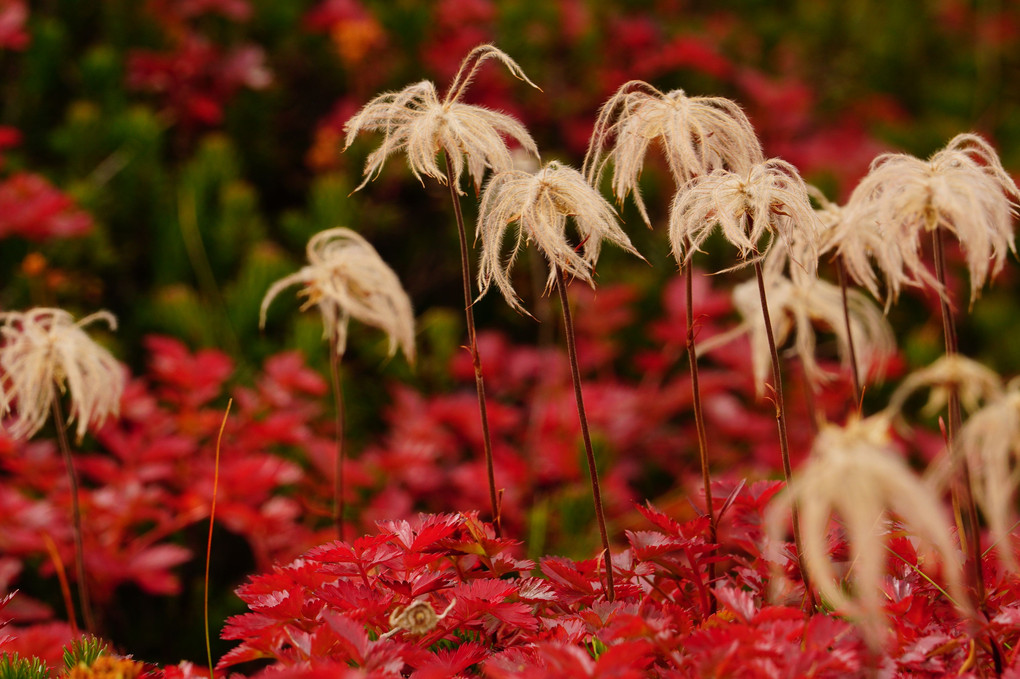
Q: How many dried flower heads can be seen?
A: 12